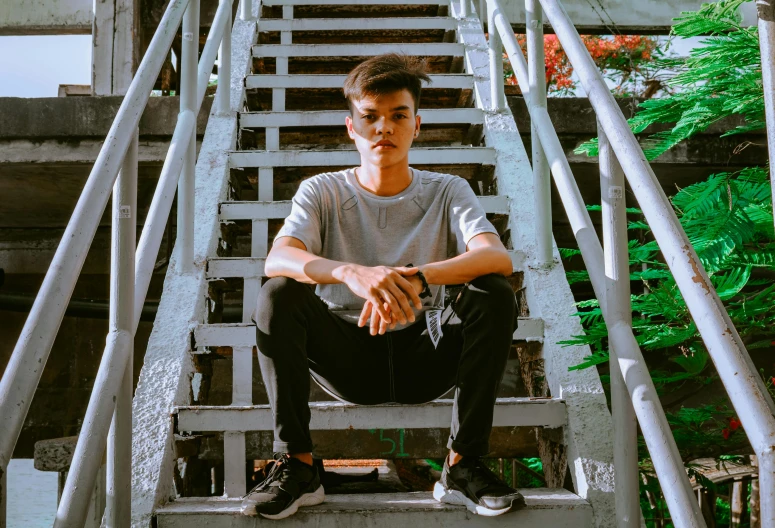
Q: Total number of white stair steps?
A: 11